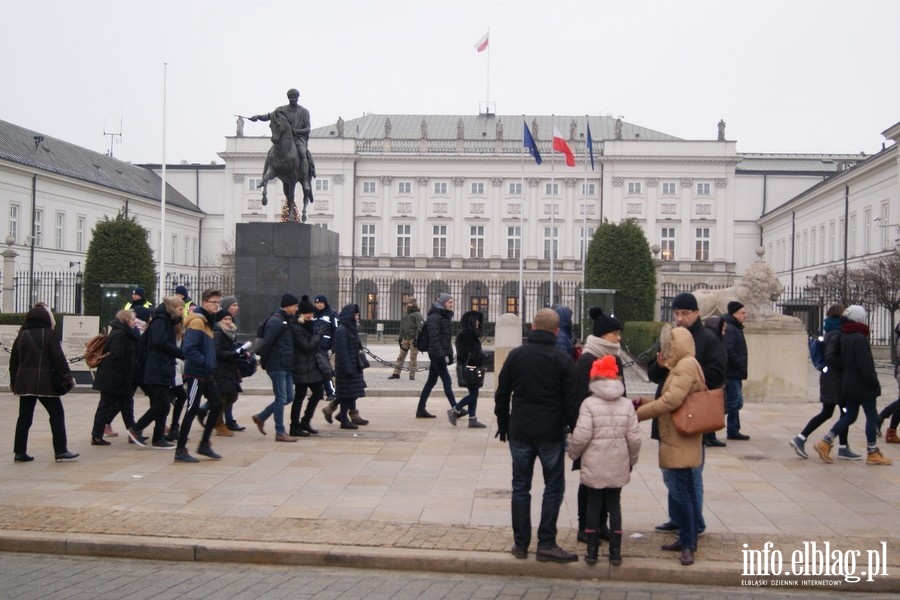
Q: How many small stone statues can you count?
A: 10